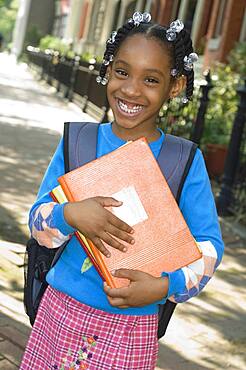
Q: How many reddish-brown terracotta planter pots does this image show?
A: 1